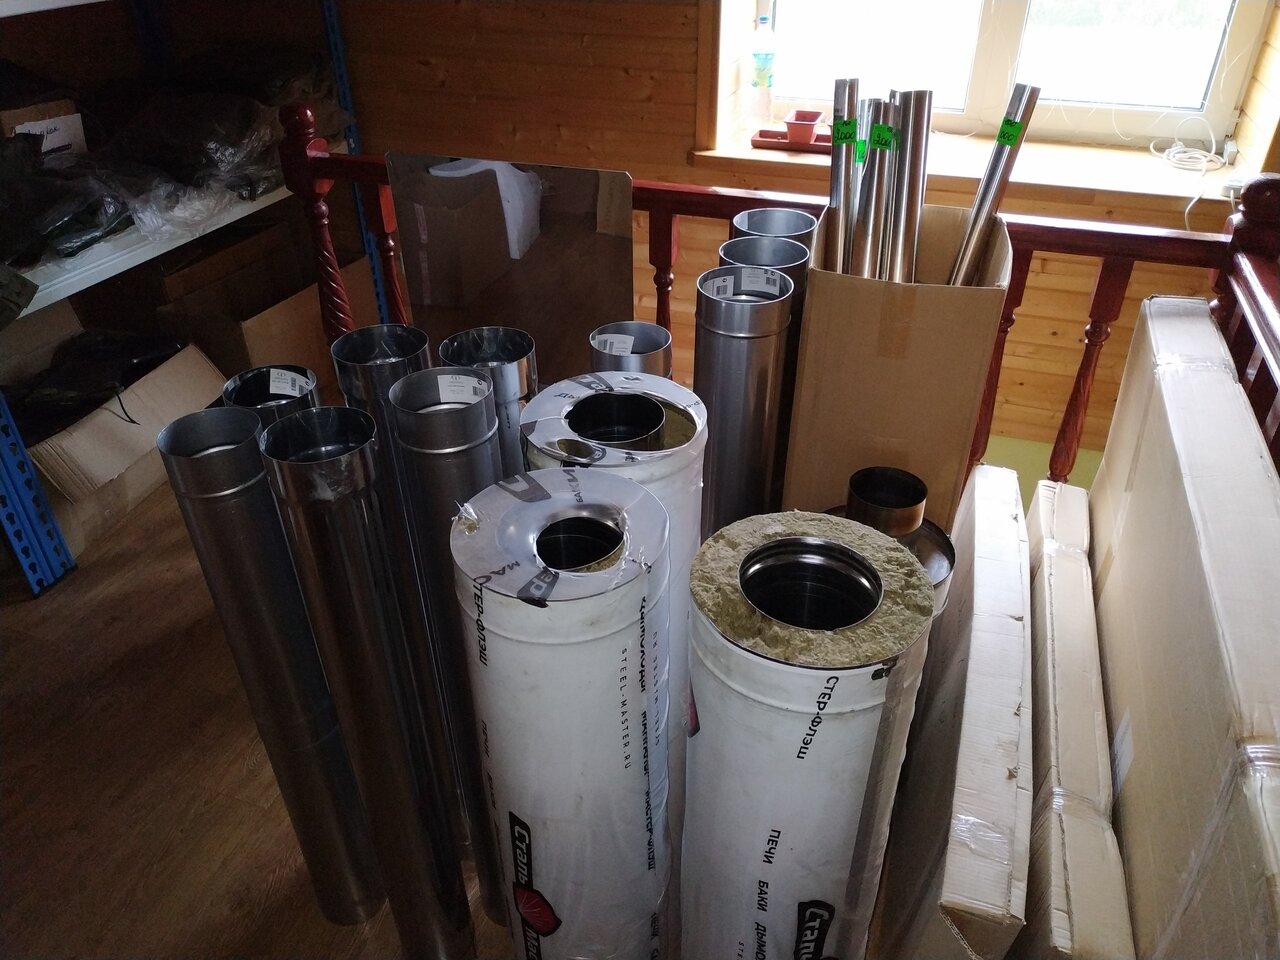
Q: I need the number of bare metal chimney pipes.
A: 10